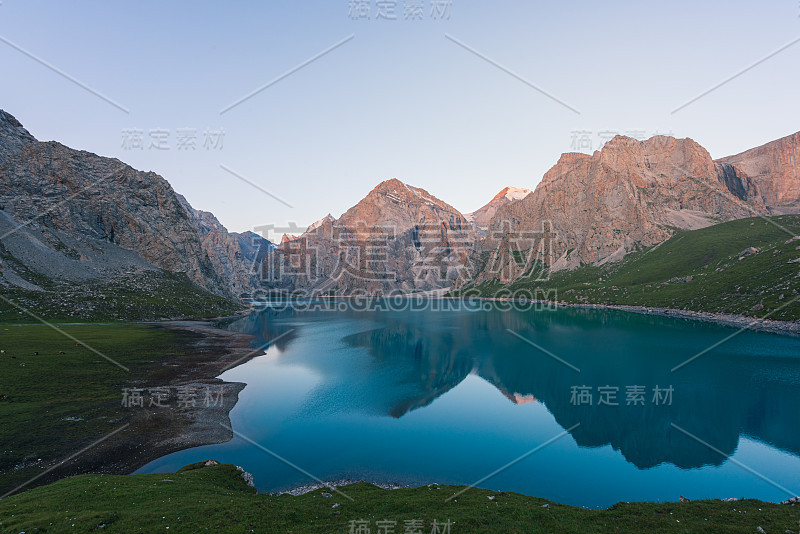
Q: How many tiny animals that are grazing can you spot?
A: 7